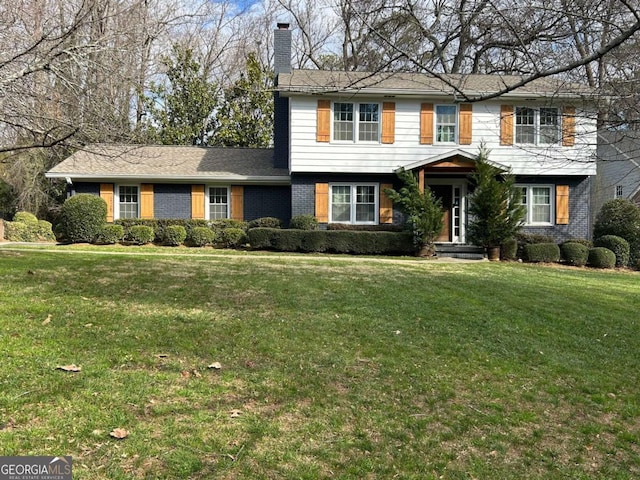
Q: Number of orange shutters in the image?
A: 13